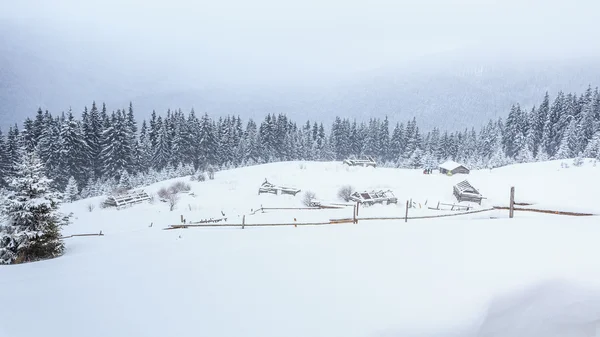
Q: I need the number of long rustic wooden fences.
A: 1